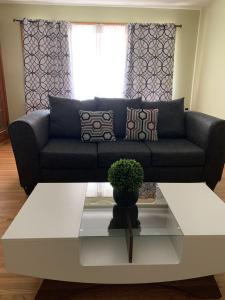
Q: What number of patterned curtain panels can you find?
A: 2